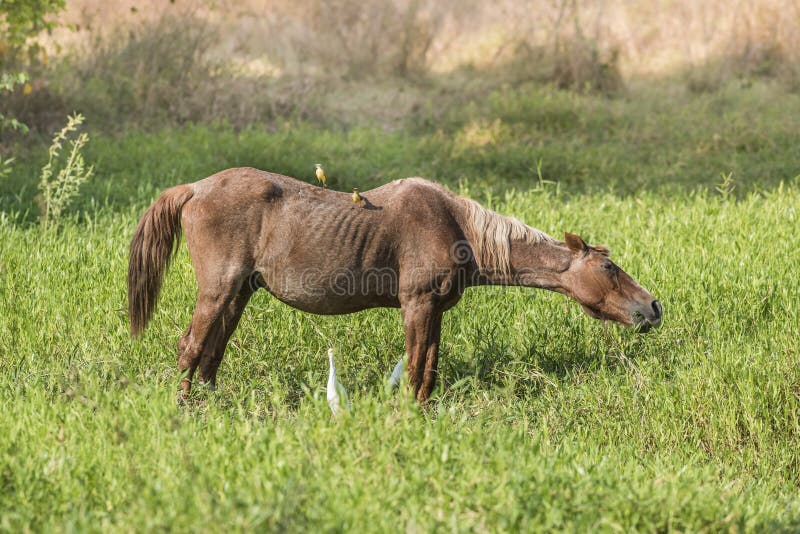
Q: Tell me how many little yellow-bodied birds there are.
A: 2